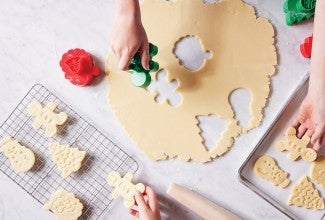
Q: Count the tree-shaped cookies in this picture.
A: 2